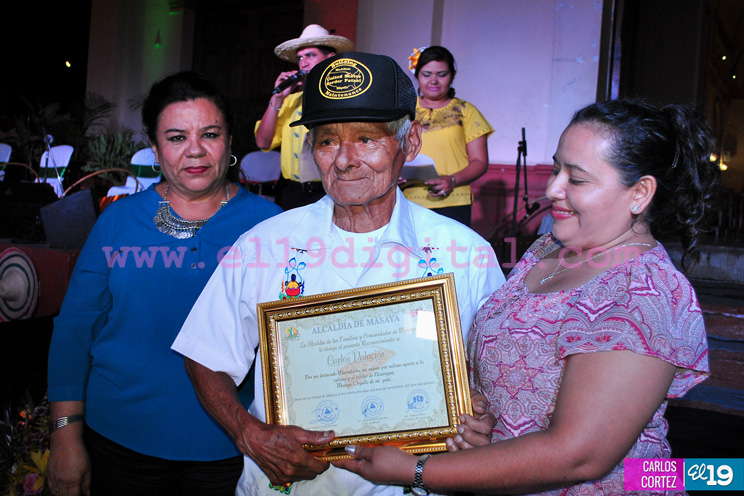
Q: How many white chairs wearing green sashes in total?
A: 3